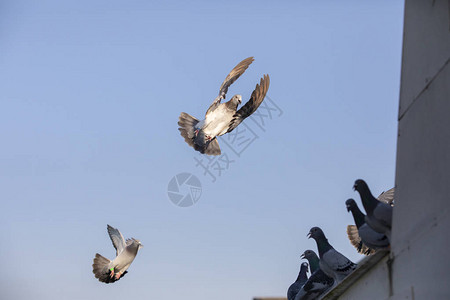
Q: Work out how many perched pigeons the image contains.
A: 5